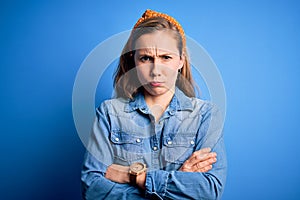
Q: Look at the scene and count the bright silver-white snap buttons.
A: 5